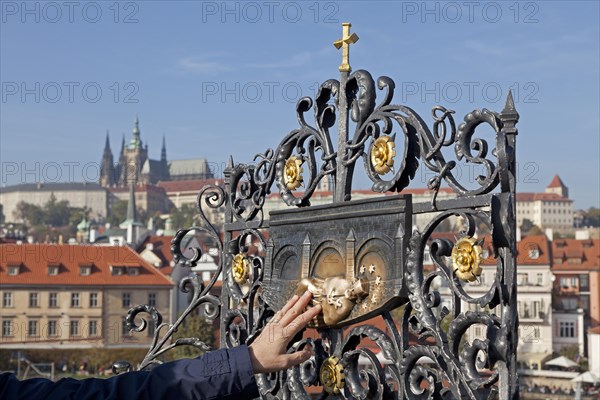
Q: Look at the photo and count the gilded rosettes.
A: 5